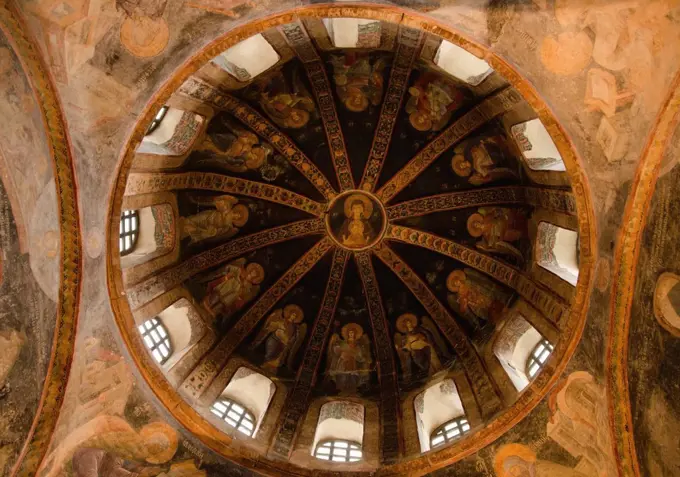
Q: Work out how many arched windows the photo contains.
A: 12